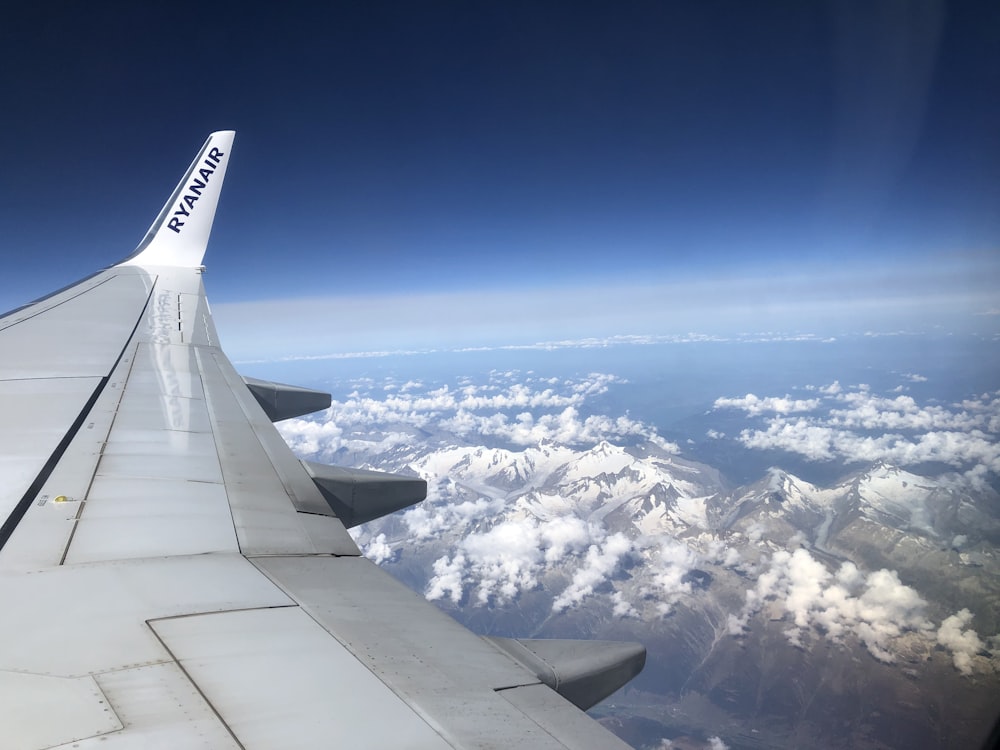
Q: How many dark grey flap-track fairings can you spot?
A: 3